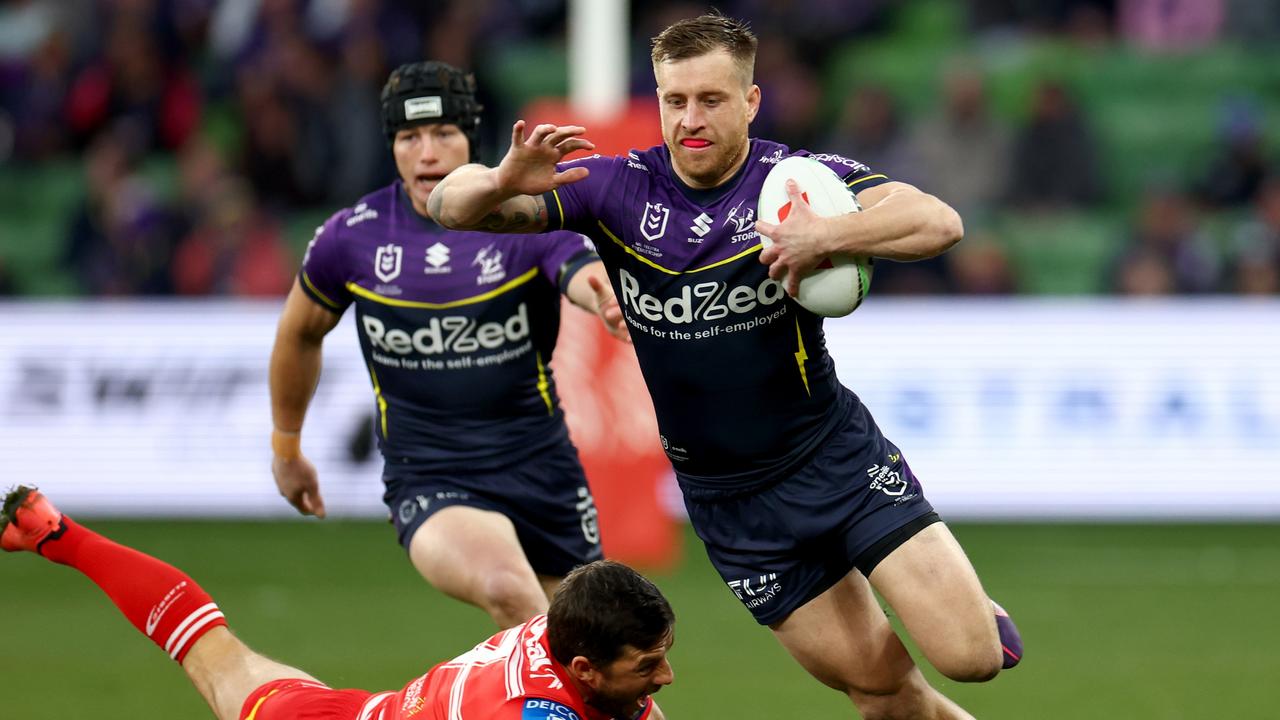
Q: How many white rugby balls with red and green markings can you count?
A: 1